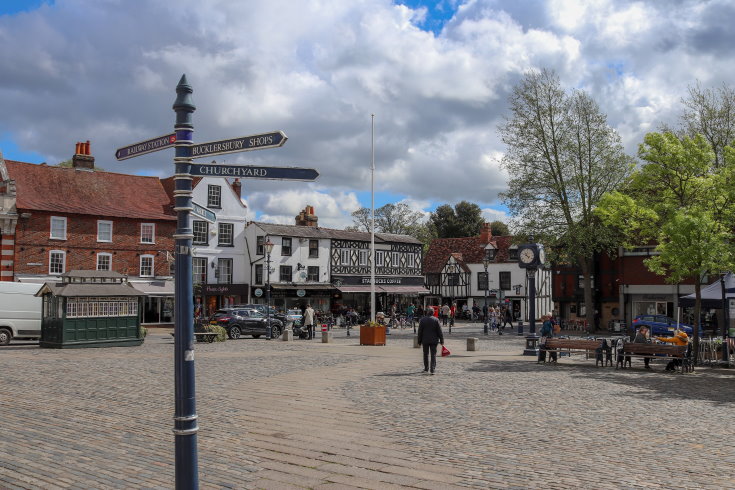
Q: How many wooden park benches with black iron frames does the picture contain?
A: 2